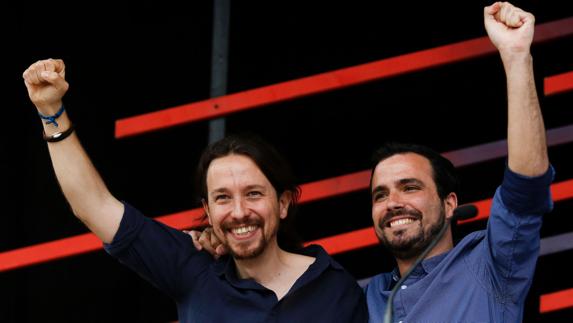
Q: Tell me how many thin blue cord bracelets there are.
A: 1